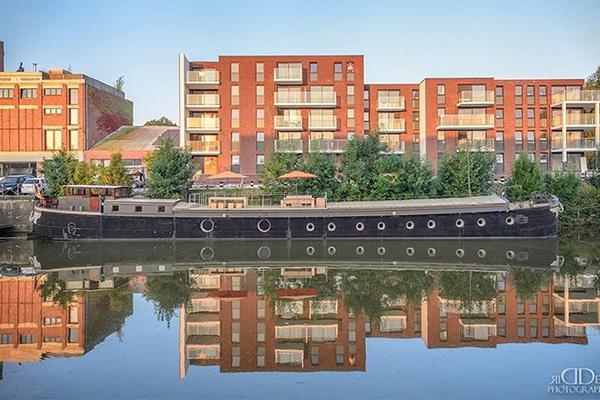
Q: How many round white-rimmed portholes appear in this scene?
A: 11